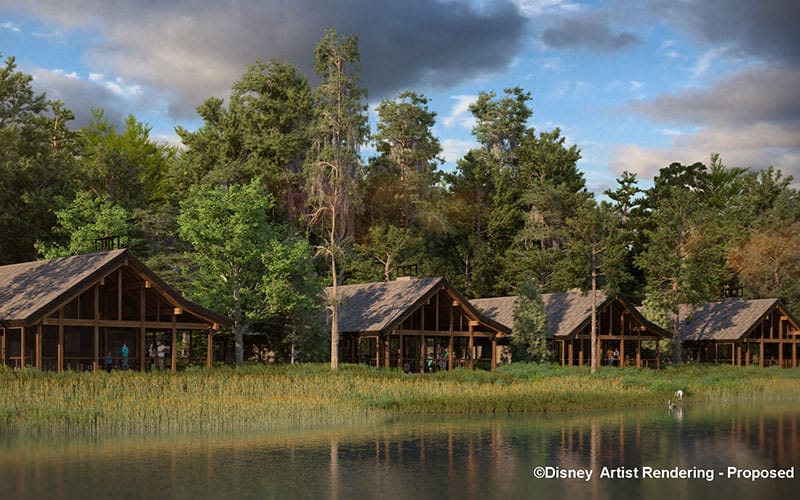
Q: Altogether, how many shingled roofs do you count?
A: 4